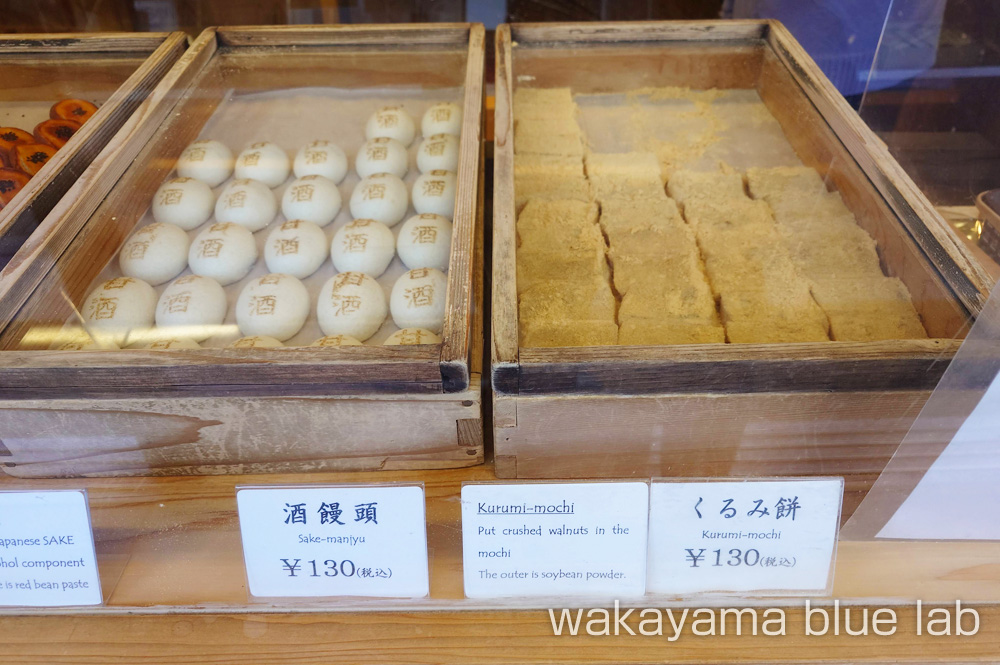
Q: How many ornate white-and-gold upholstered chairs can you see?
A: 0